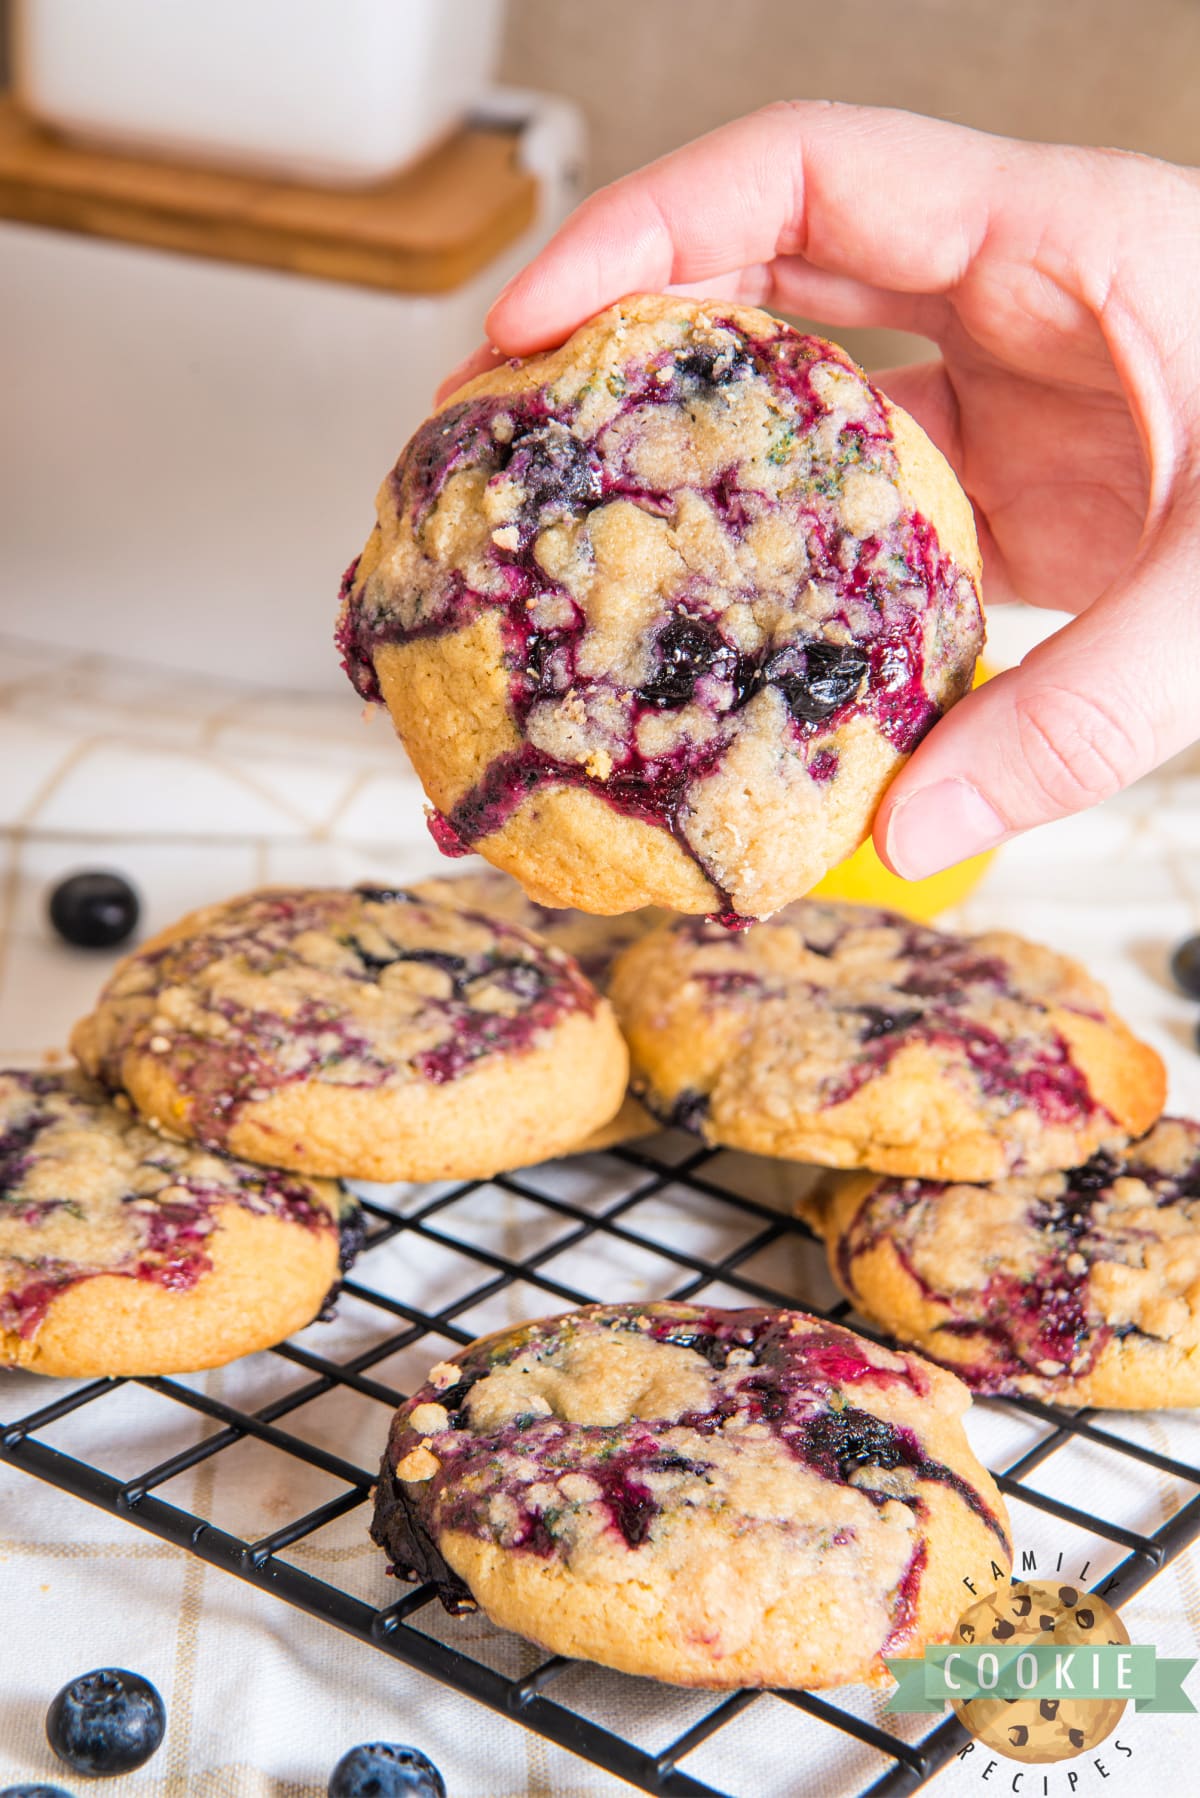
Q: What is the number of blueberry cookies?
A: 7